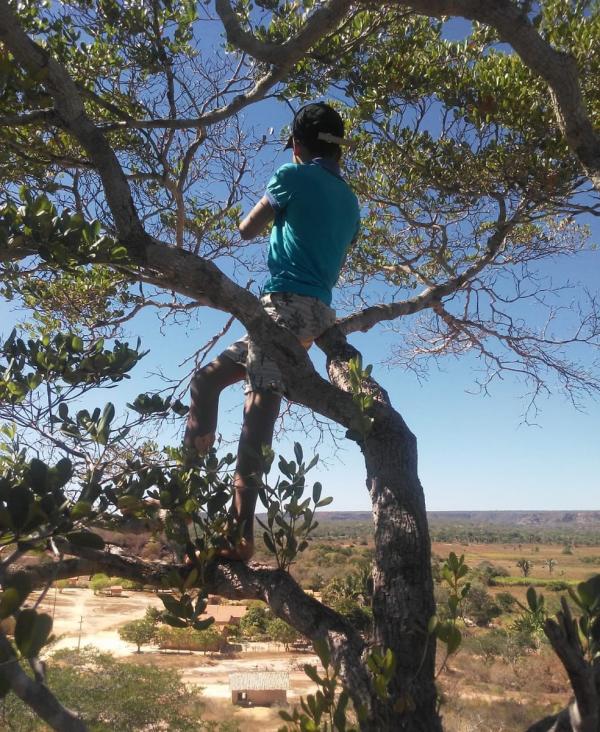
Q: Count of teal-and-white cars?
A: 0